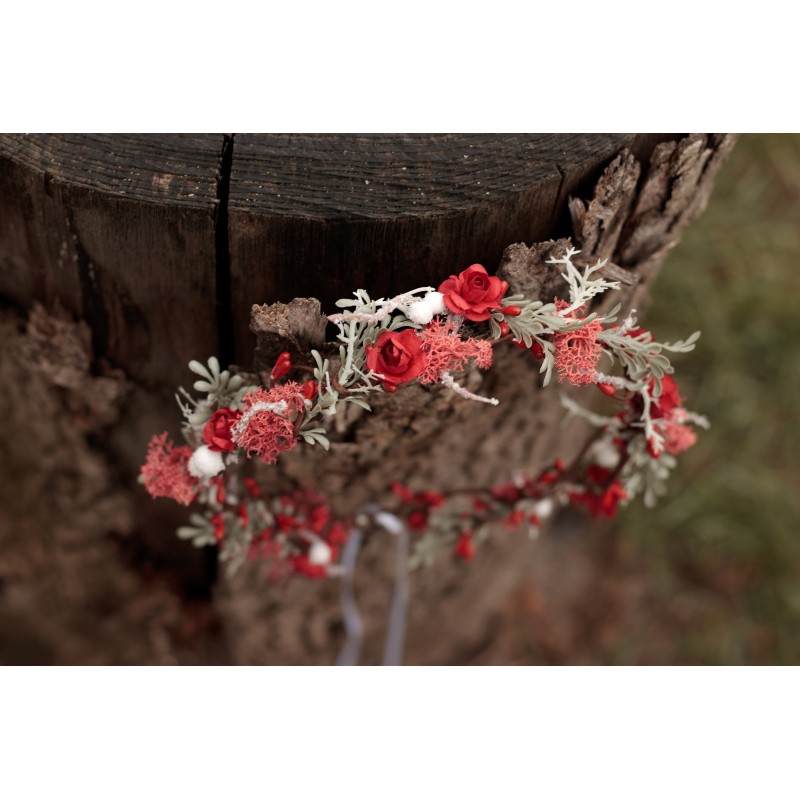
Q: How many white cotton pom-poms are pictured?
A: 6